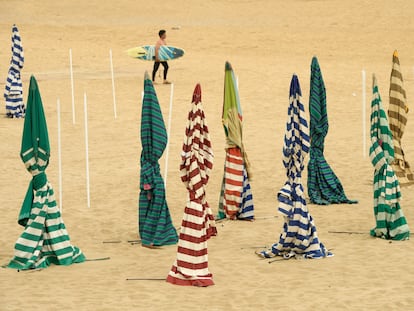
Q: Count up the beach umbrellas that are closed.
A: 9